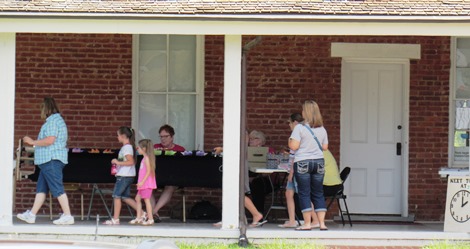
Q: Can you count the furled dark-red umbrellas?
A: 0